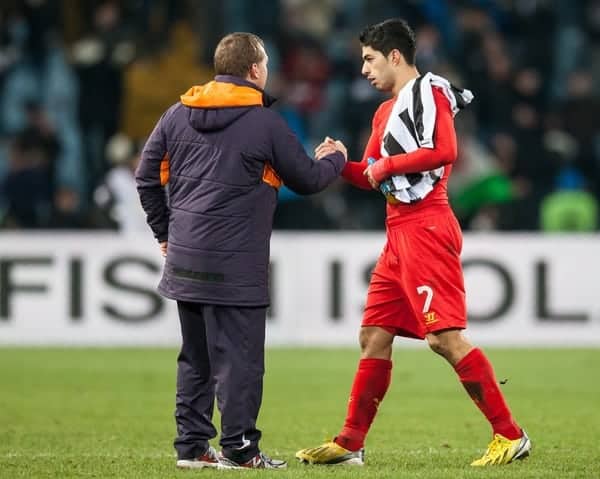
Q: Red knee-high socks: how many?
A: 2